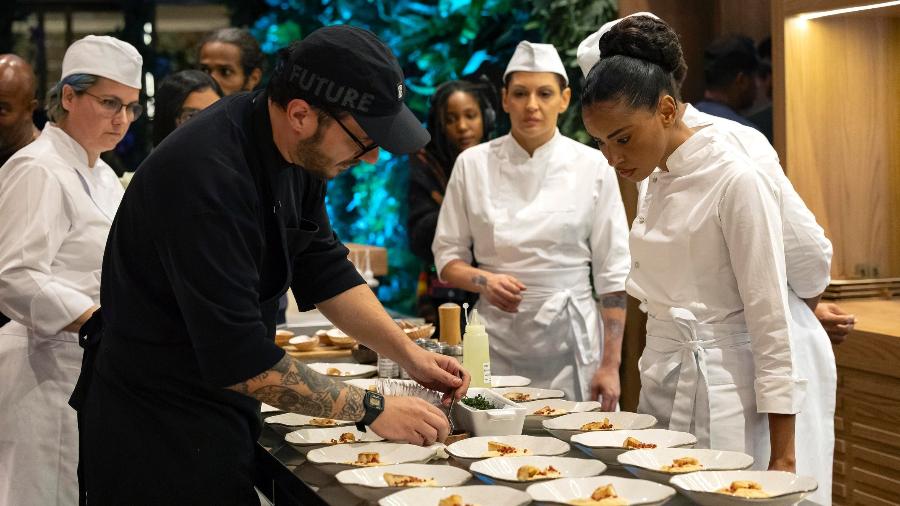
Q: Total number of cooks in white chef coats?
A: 4